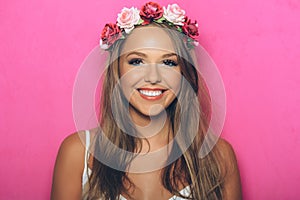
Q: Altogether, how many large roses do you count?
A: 5